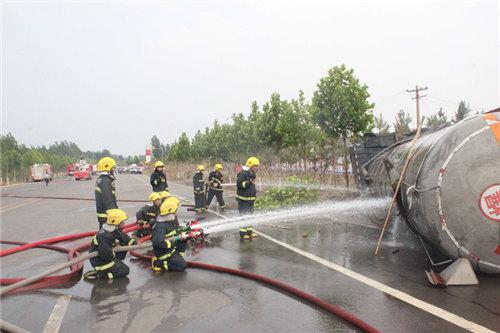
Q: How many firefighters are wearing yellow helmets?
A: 9